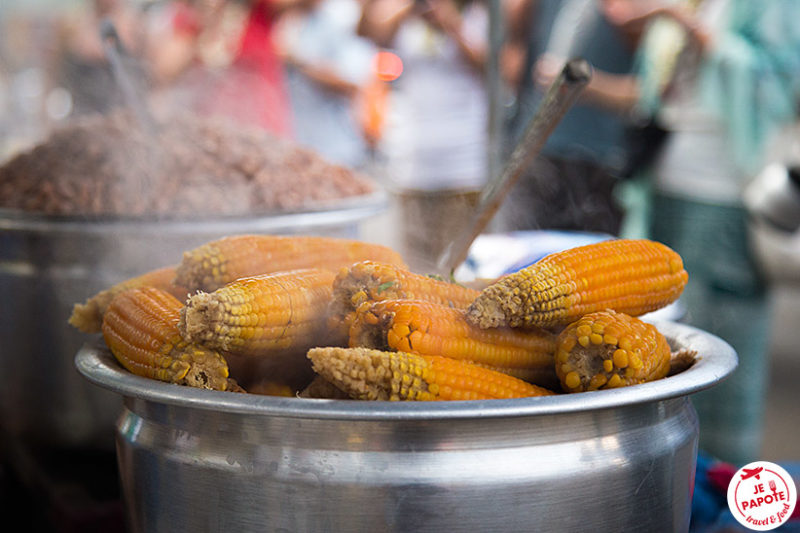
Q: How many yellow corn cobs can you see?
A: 9